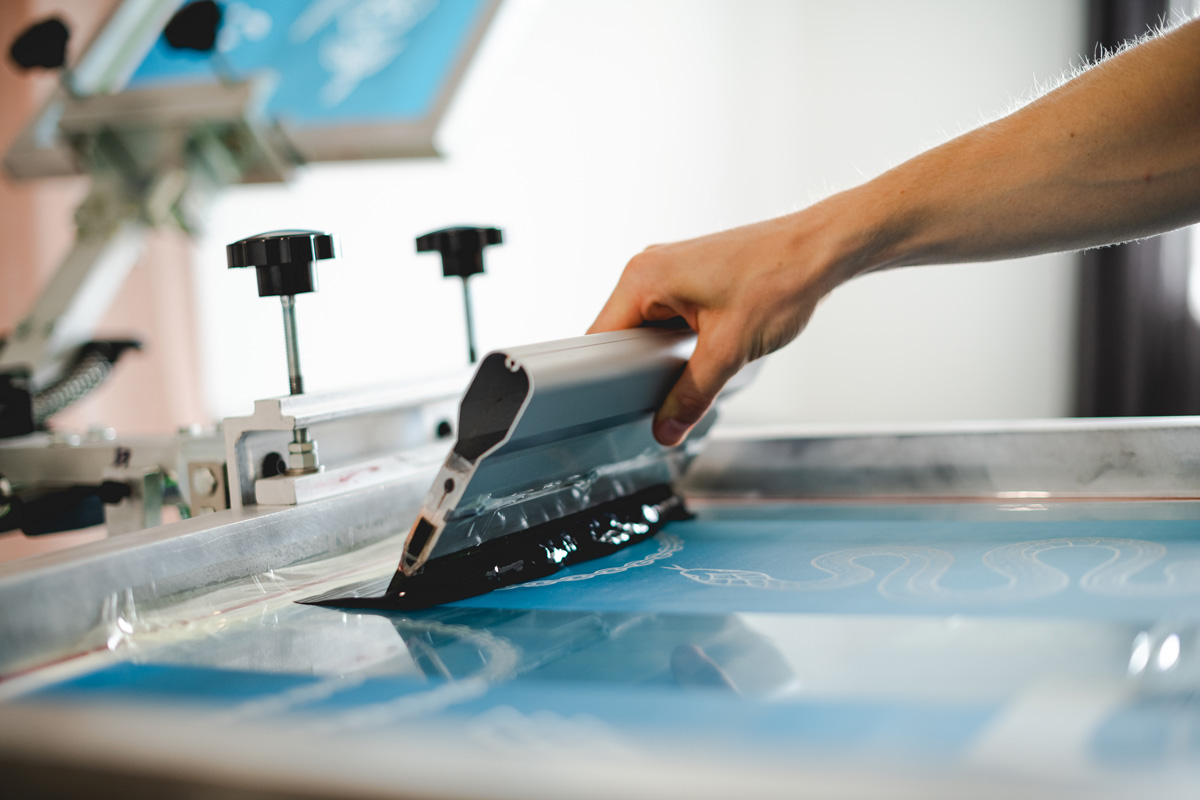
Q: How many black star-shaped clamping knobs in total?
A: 4